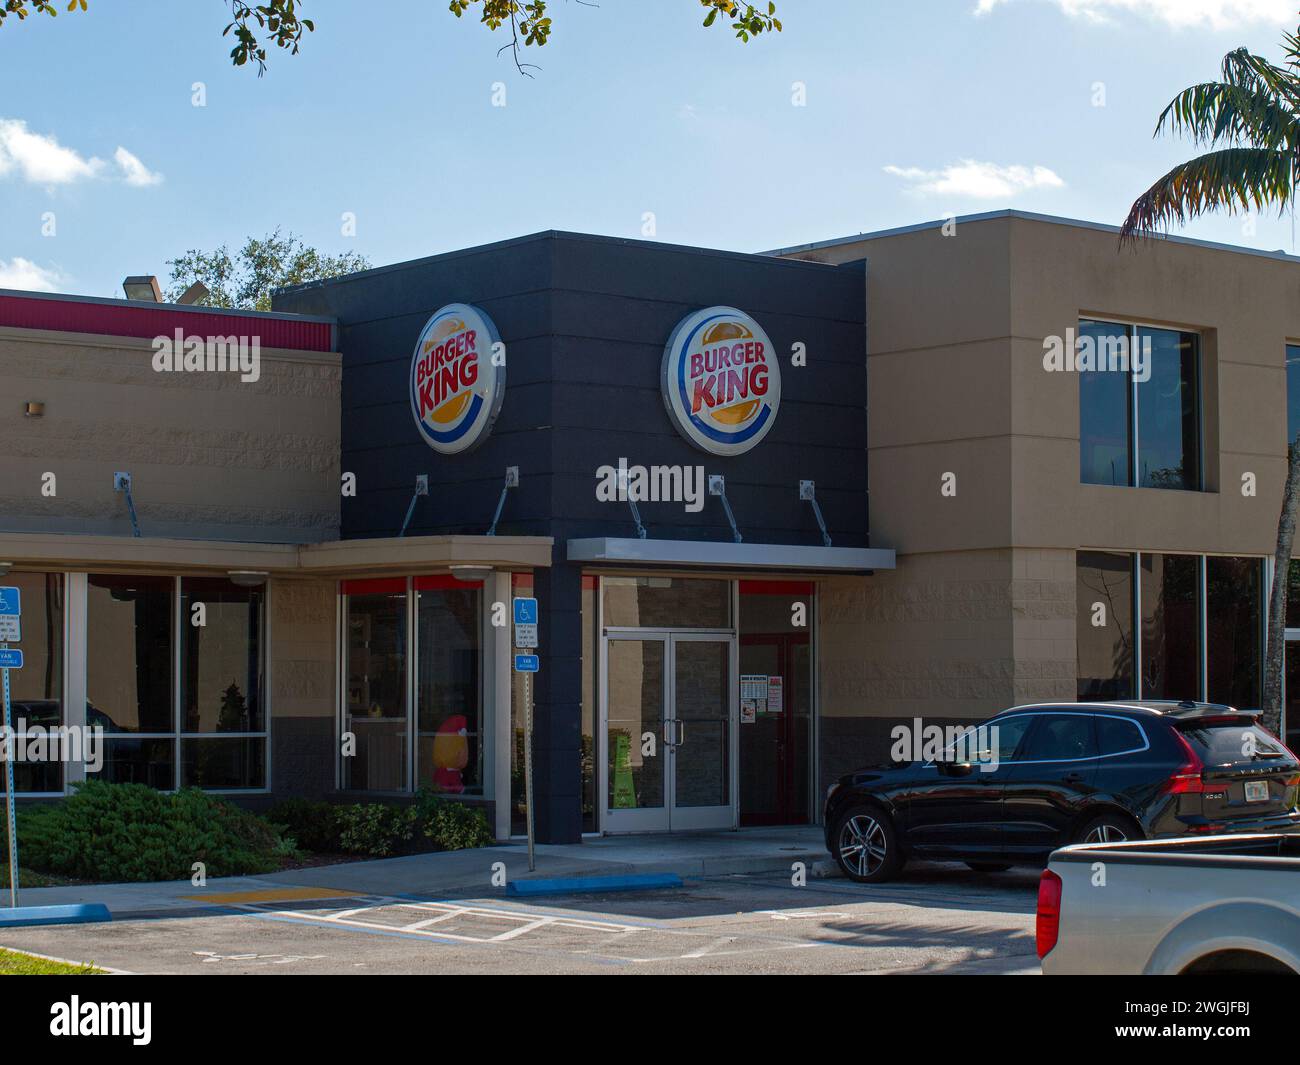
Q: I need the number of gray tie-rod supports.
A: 6